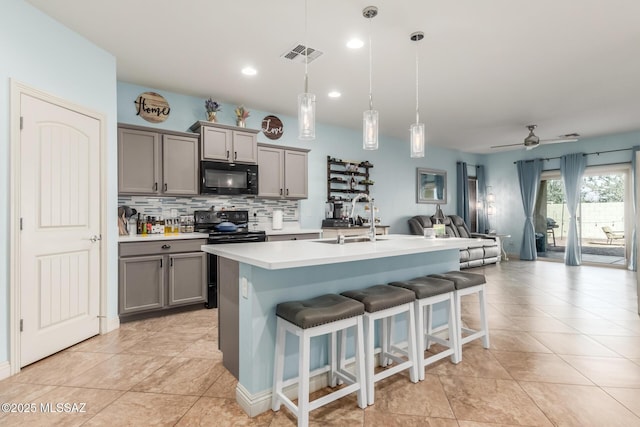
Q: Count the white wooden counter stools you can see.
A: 4